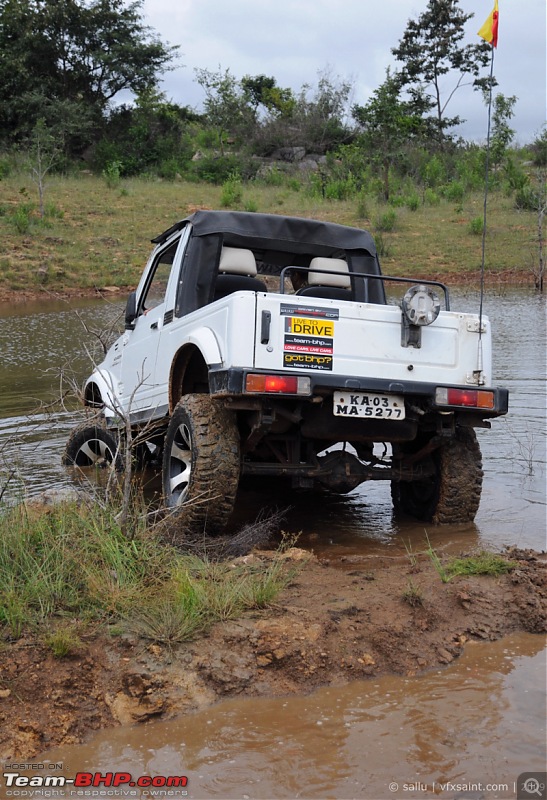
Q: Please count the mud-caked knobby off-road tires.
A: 3